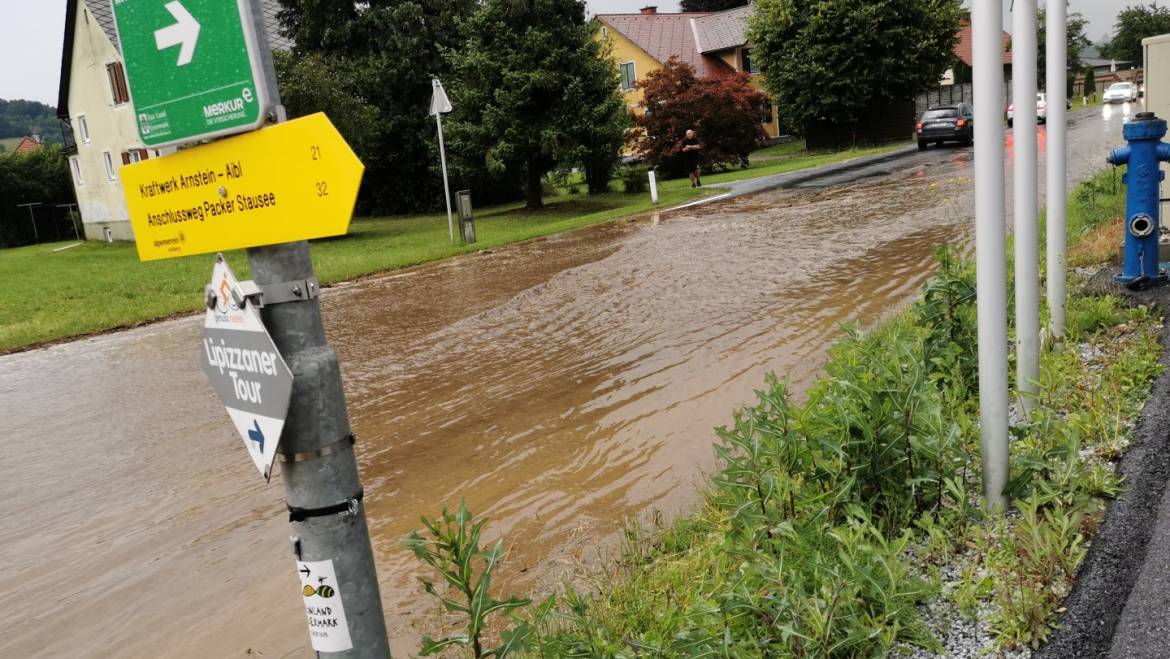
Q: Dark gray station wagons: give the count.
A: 1